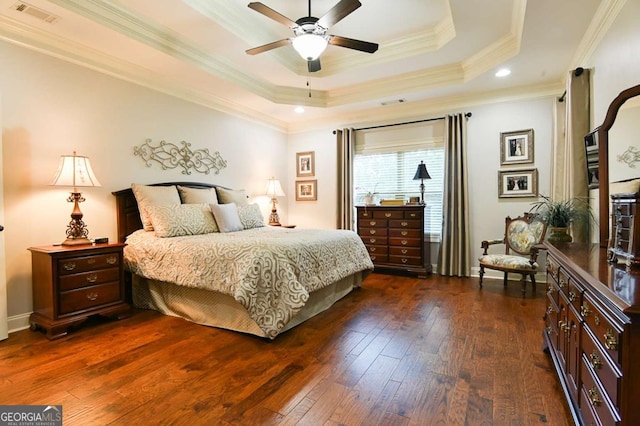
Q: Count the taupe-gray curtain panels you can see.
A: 4